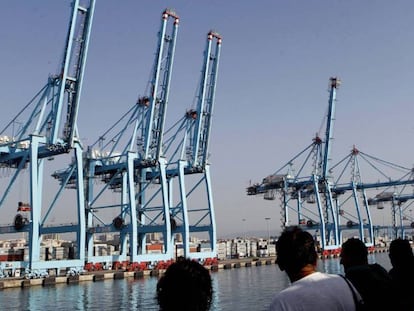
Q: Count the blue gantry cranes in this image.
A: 6